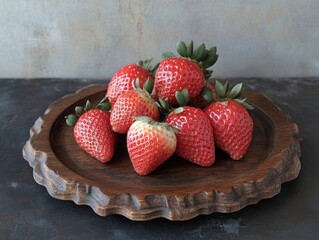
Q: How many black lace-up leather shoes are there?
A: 0